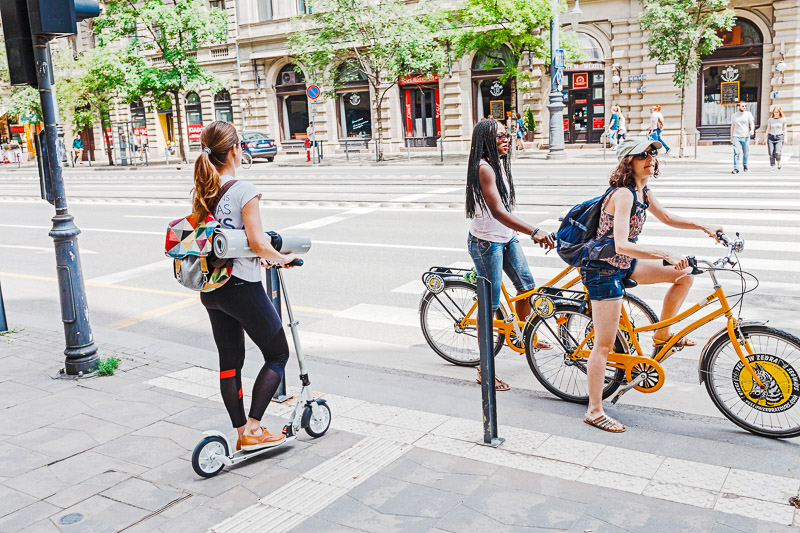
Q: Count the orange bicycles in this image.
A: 2